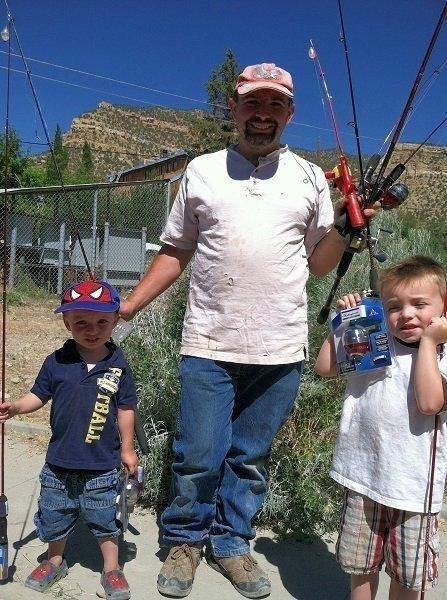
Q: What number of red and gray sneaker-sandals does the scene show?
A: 2